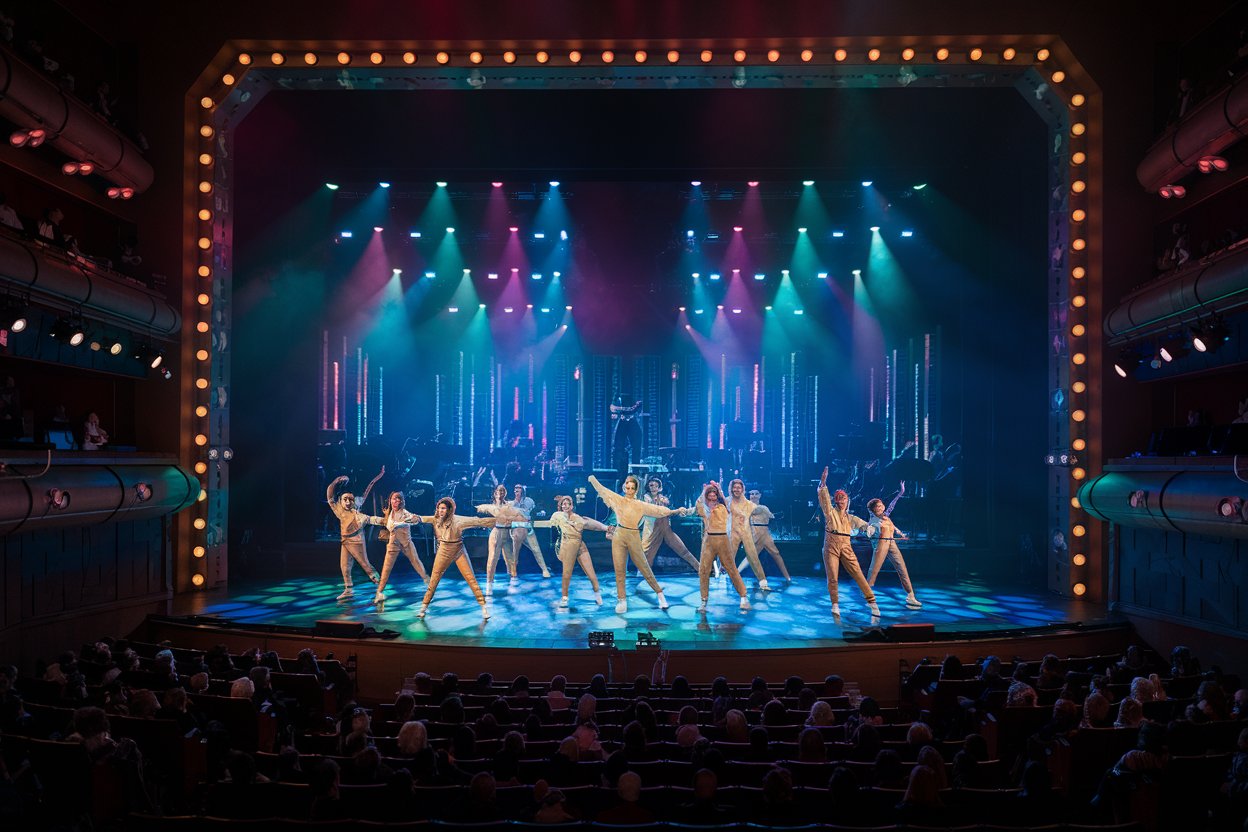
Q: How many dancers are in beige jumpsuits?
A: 13